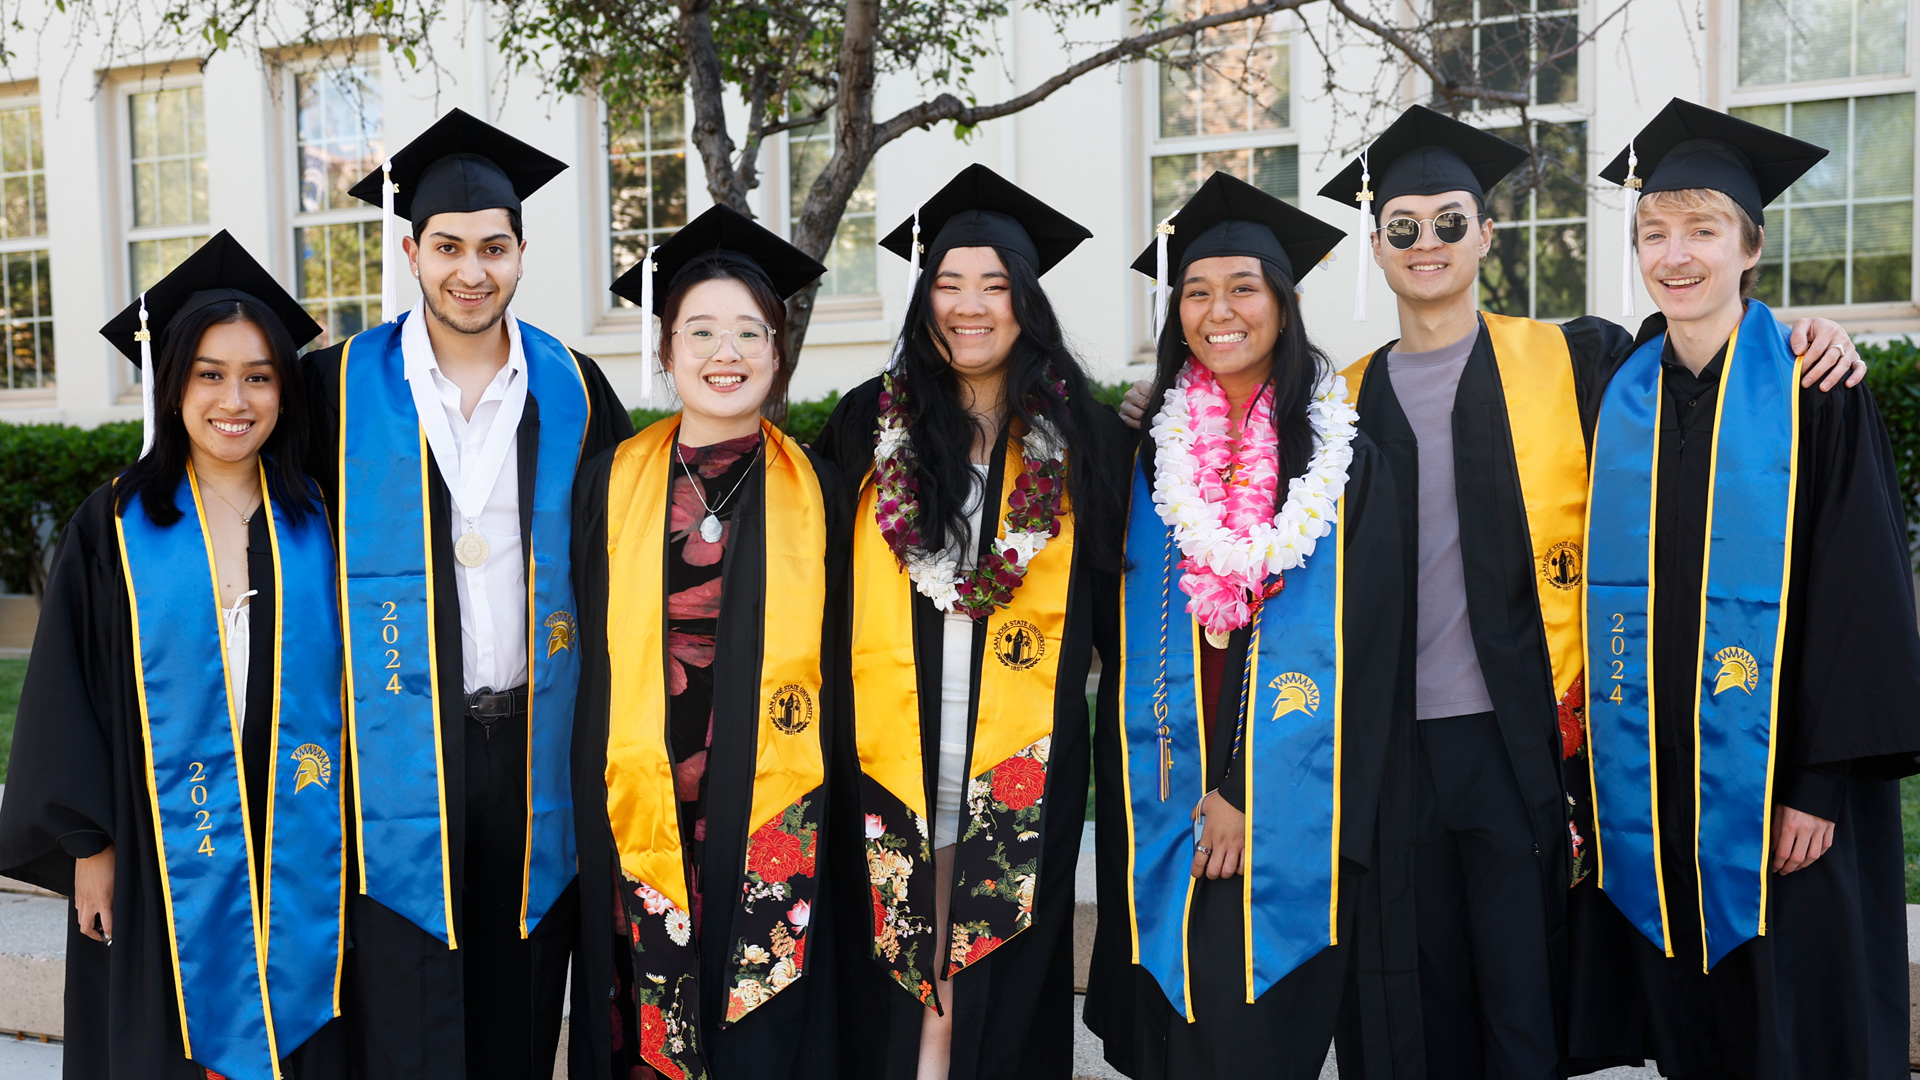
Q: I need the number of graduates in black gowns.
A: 7